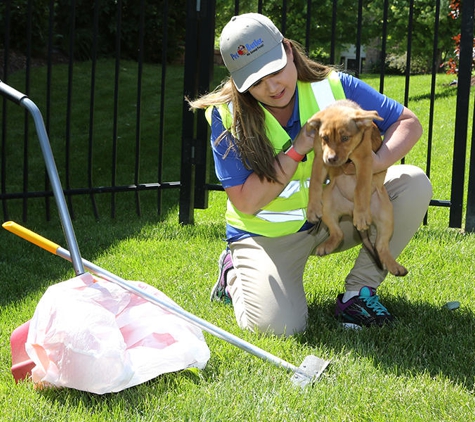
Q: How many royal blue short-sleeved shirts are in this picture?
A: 1